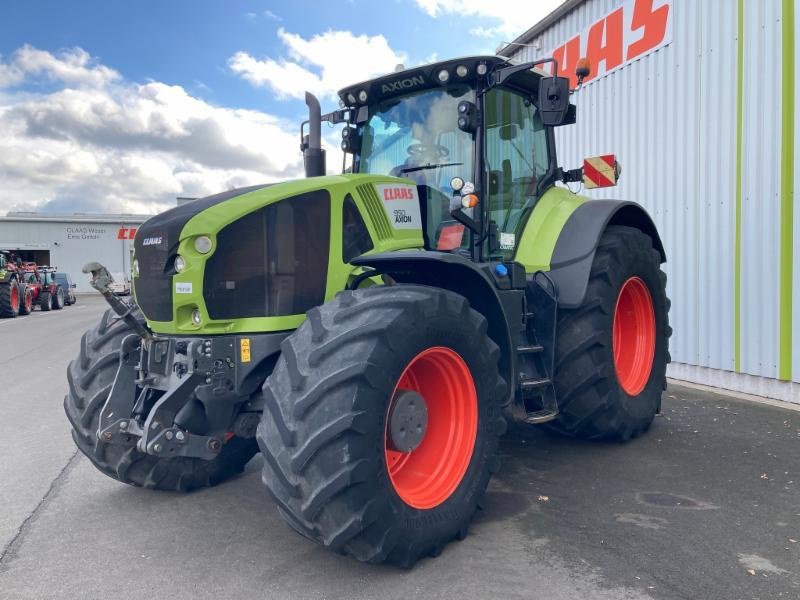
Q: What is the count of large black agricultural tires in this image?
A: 3